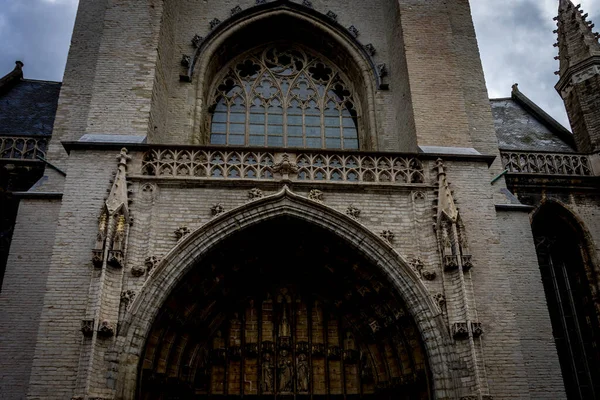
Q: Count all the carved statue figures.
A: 3